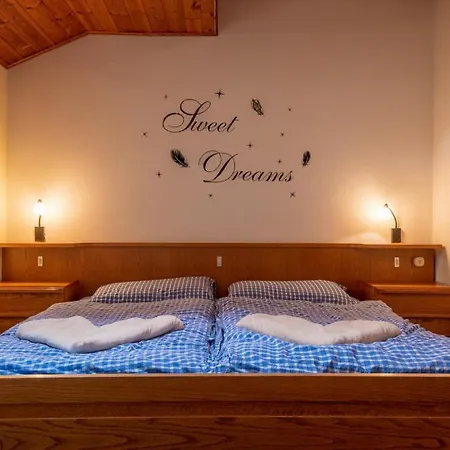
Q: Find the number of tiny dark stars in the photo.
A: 10